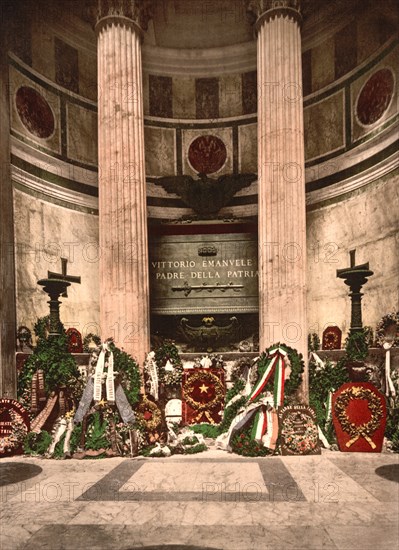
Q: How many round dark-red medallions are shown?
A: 3